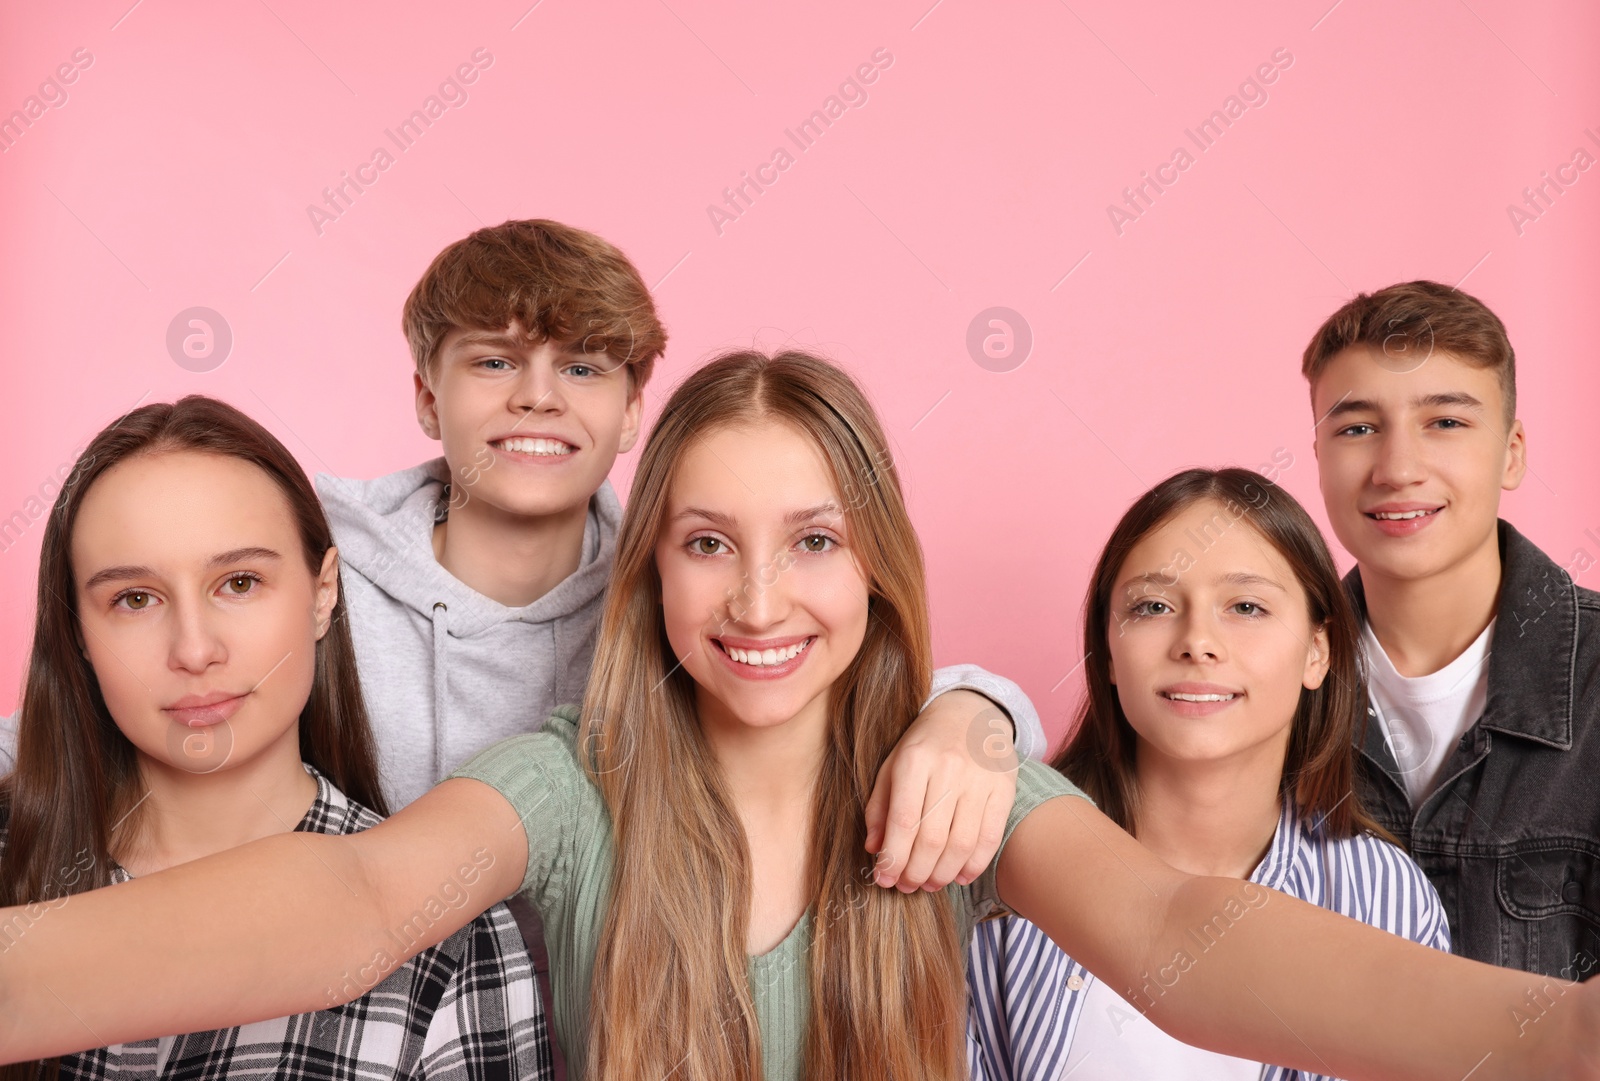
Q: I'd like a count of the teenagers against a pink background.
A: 5